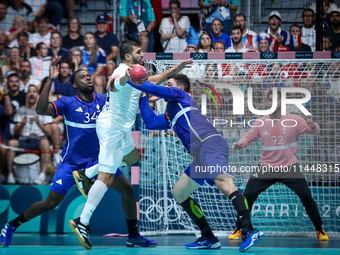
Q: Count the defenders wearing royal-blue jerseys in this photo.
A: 2